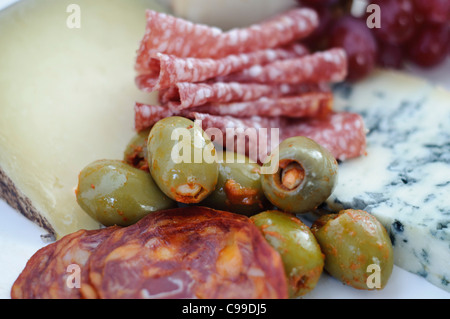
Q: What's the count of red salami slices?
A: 2